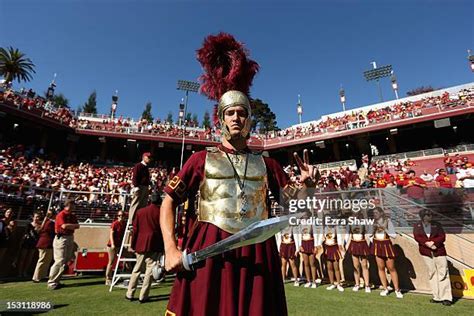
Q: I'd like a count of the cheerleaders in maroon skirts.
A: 5